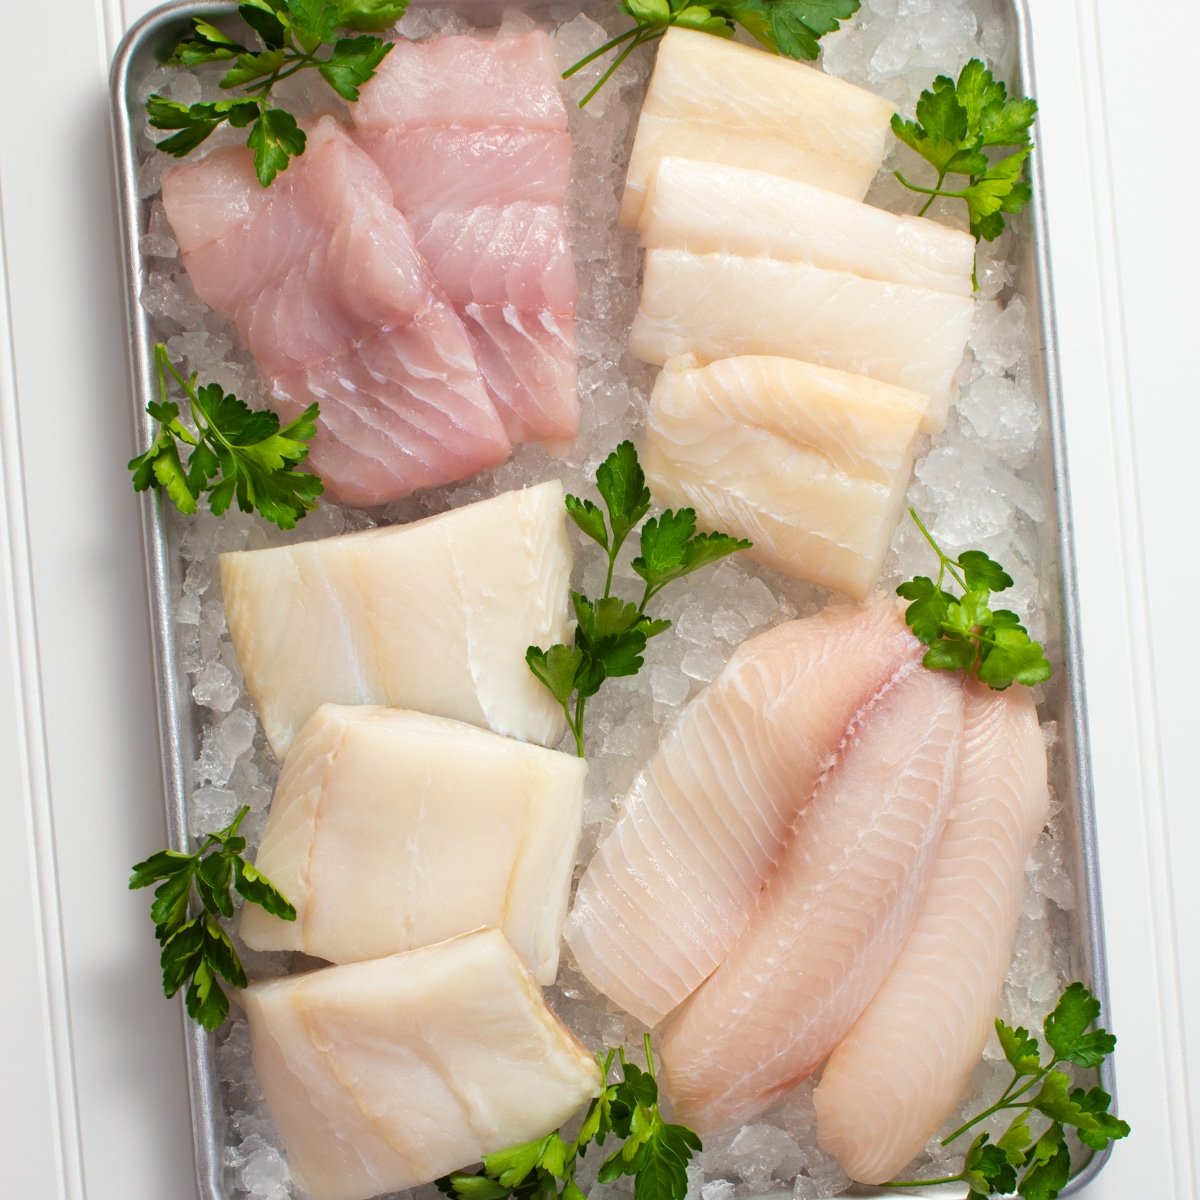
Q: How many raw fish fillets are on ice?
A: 11